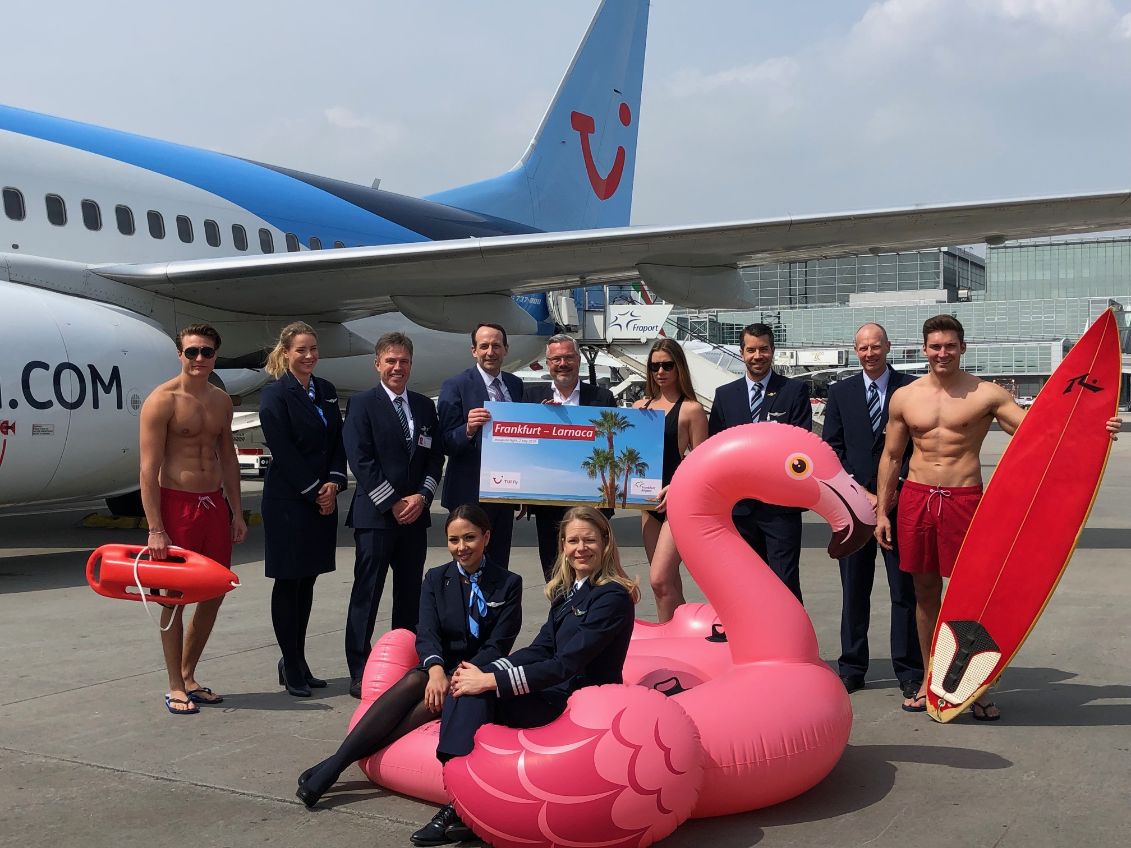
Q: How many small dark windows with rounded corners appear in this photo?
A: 12